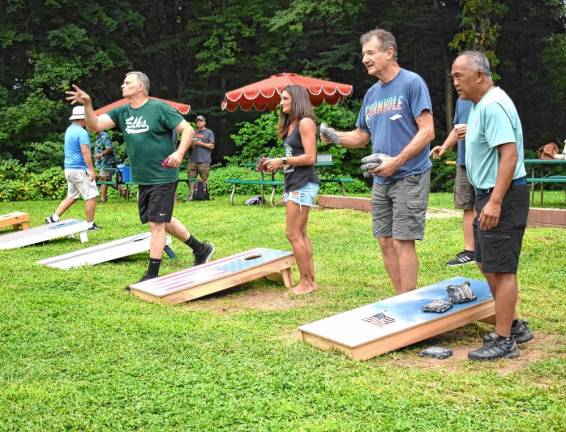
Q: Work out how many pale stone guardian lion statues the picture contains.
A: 0